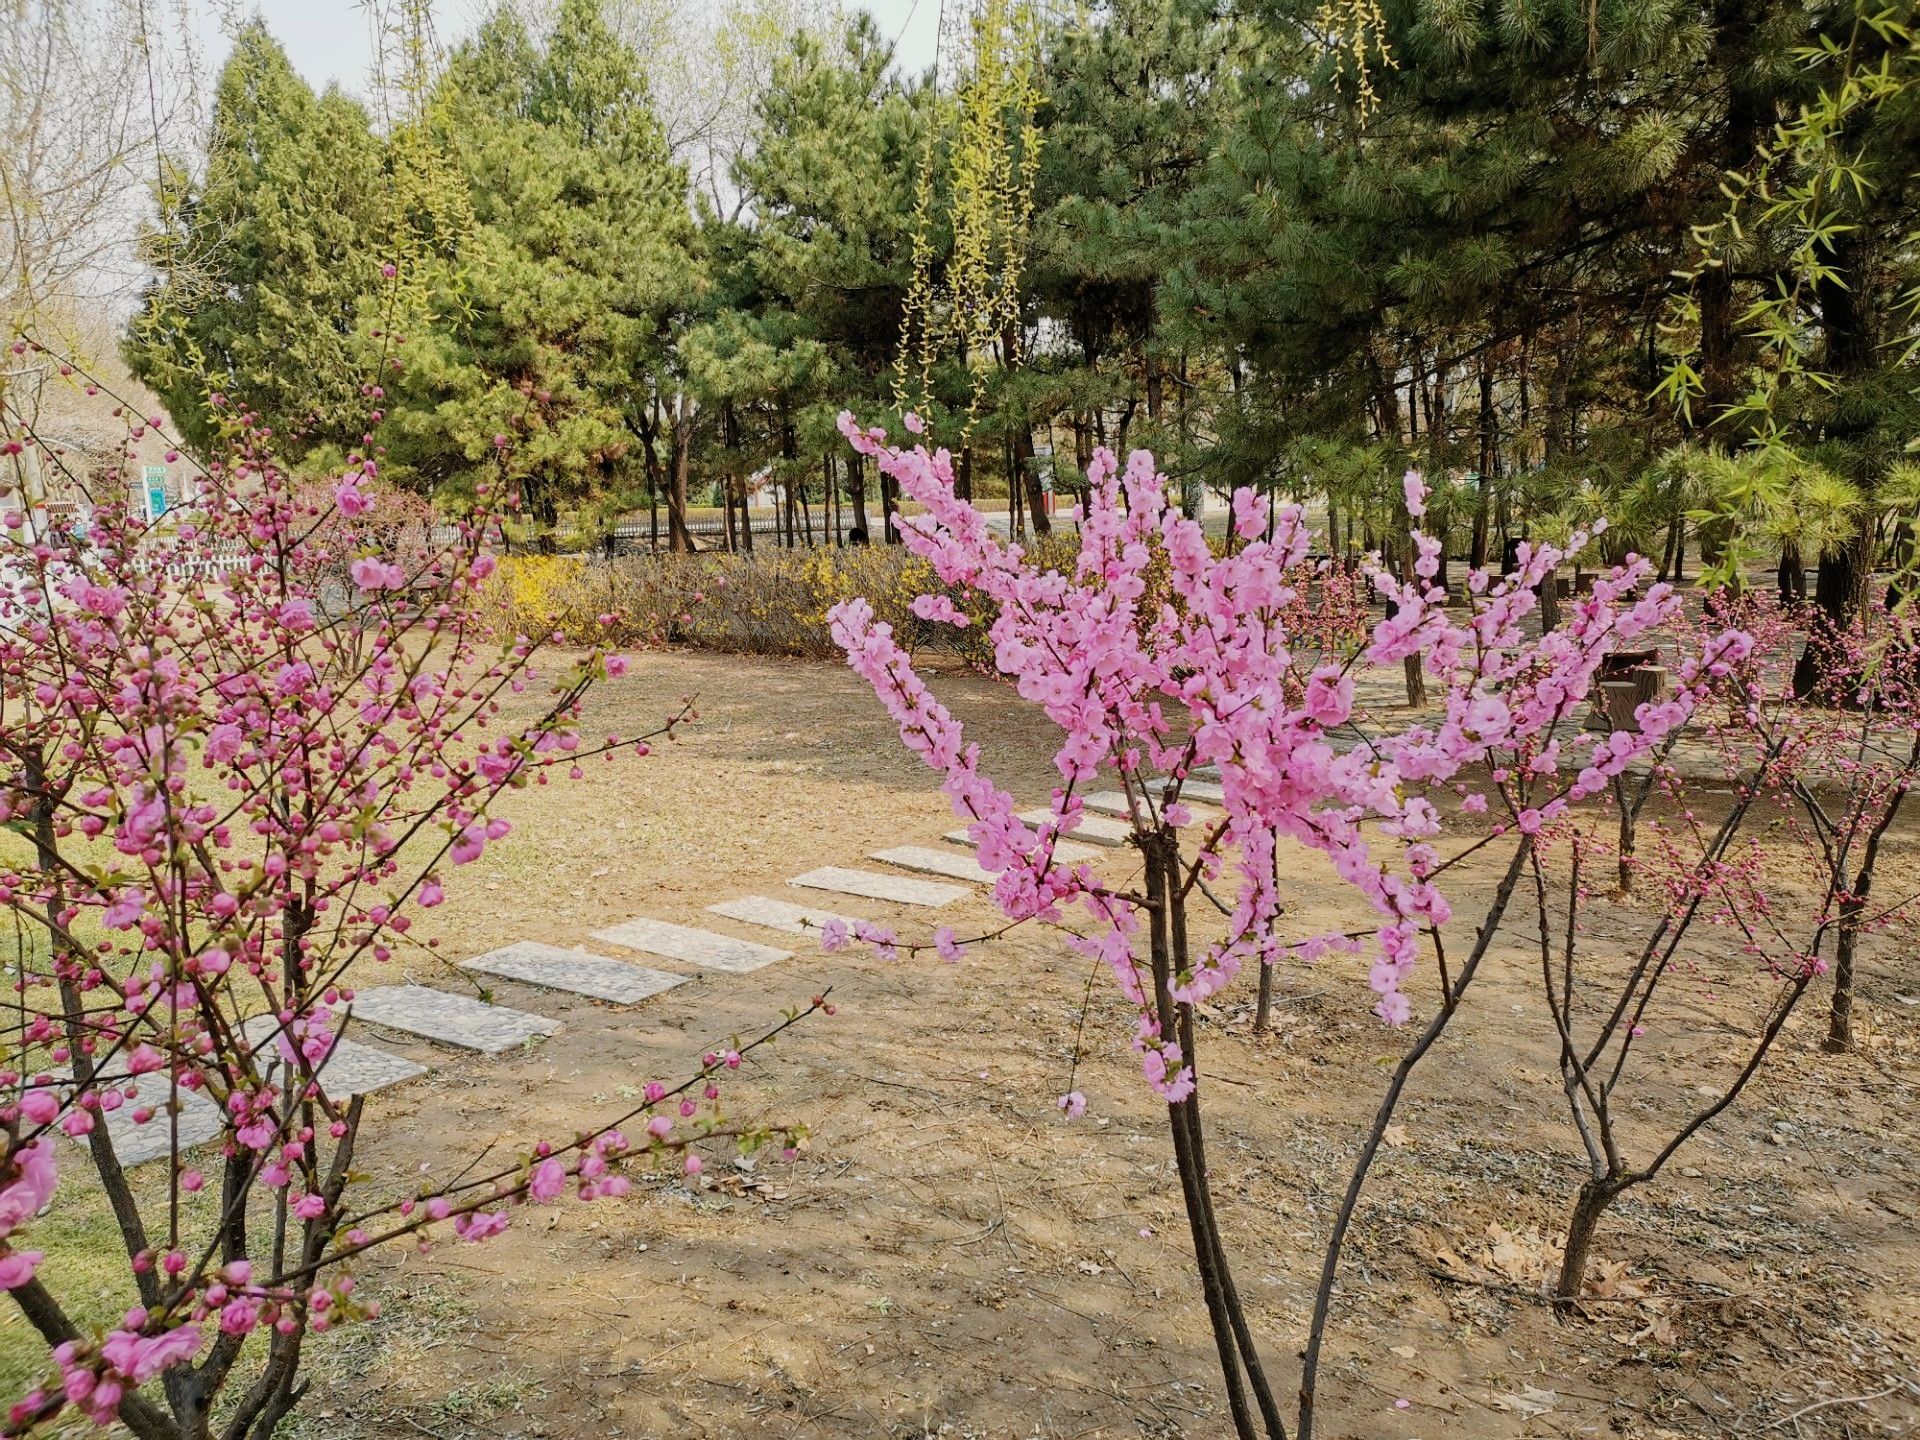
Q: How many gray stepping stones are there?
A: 13